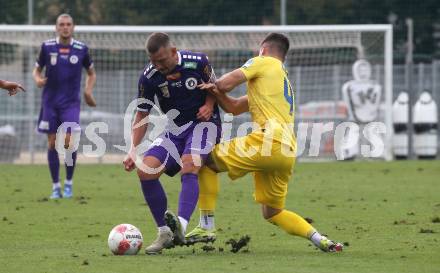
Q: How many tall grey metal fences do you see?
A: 1